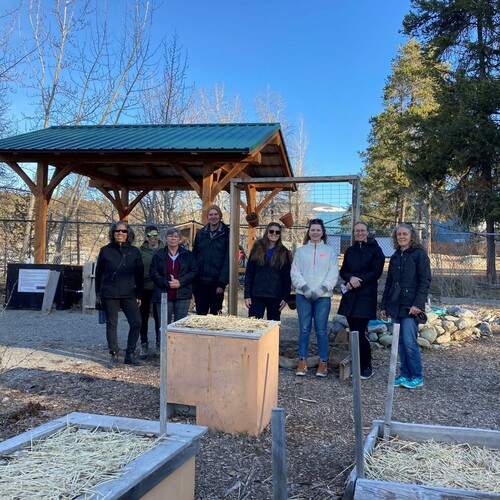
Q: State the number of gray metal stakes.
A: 4